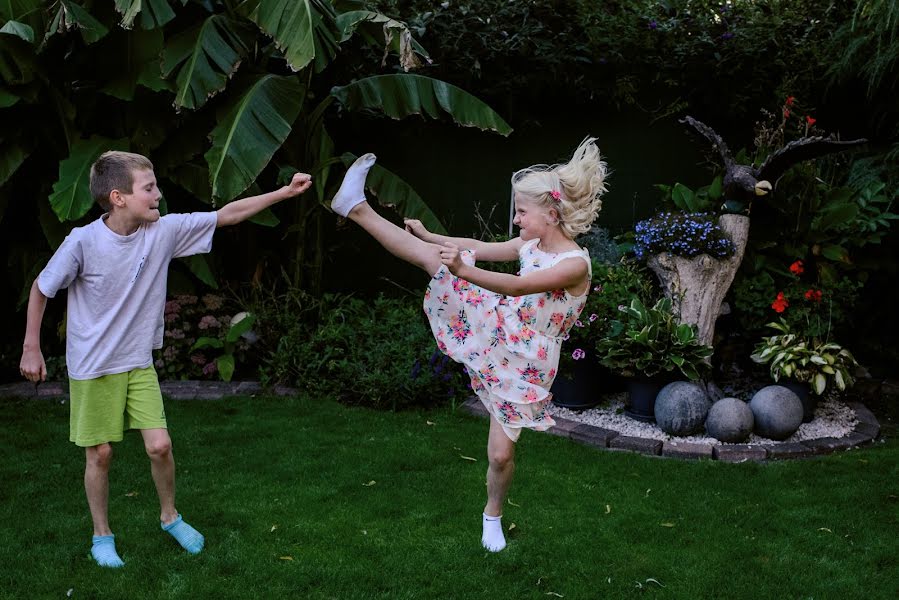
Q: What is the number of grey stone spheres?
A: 3